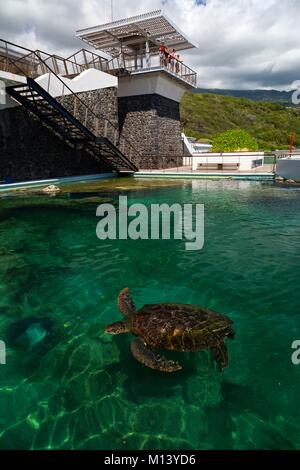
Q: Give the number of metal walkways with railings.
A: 2